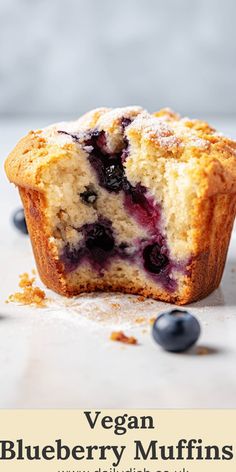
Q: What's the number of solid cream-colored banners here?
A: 1